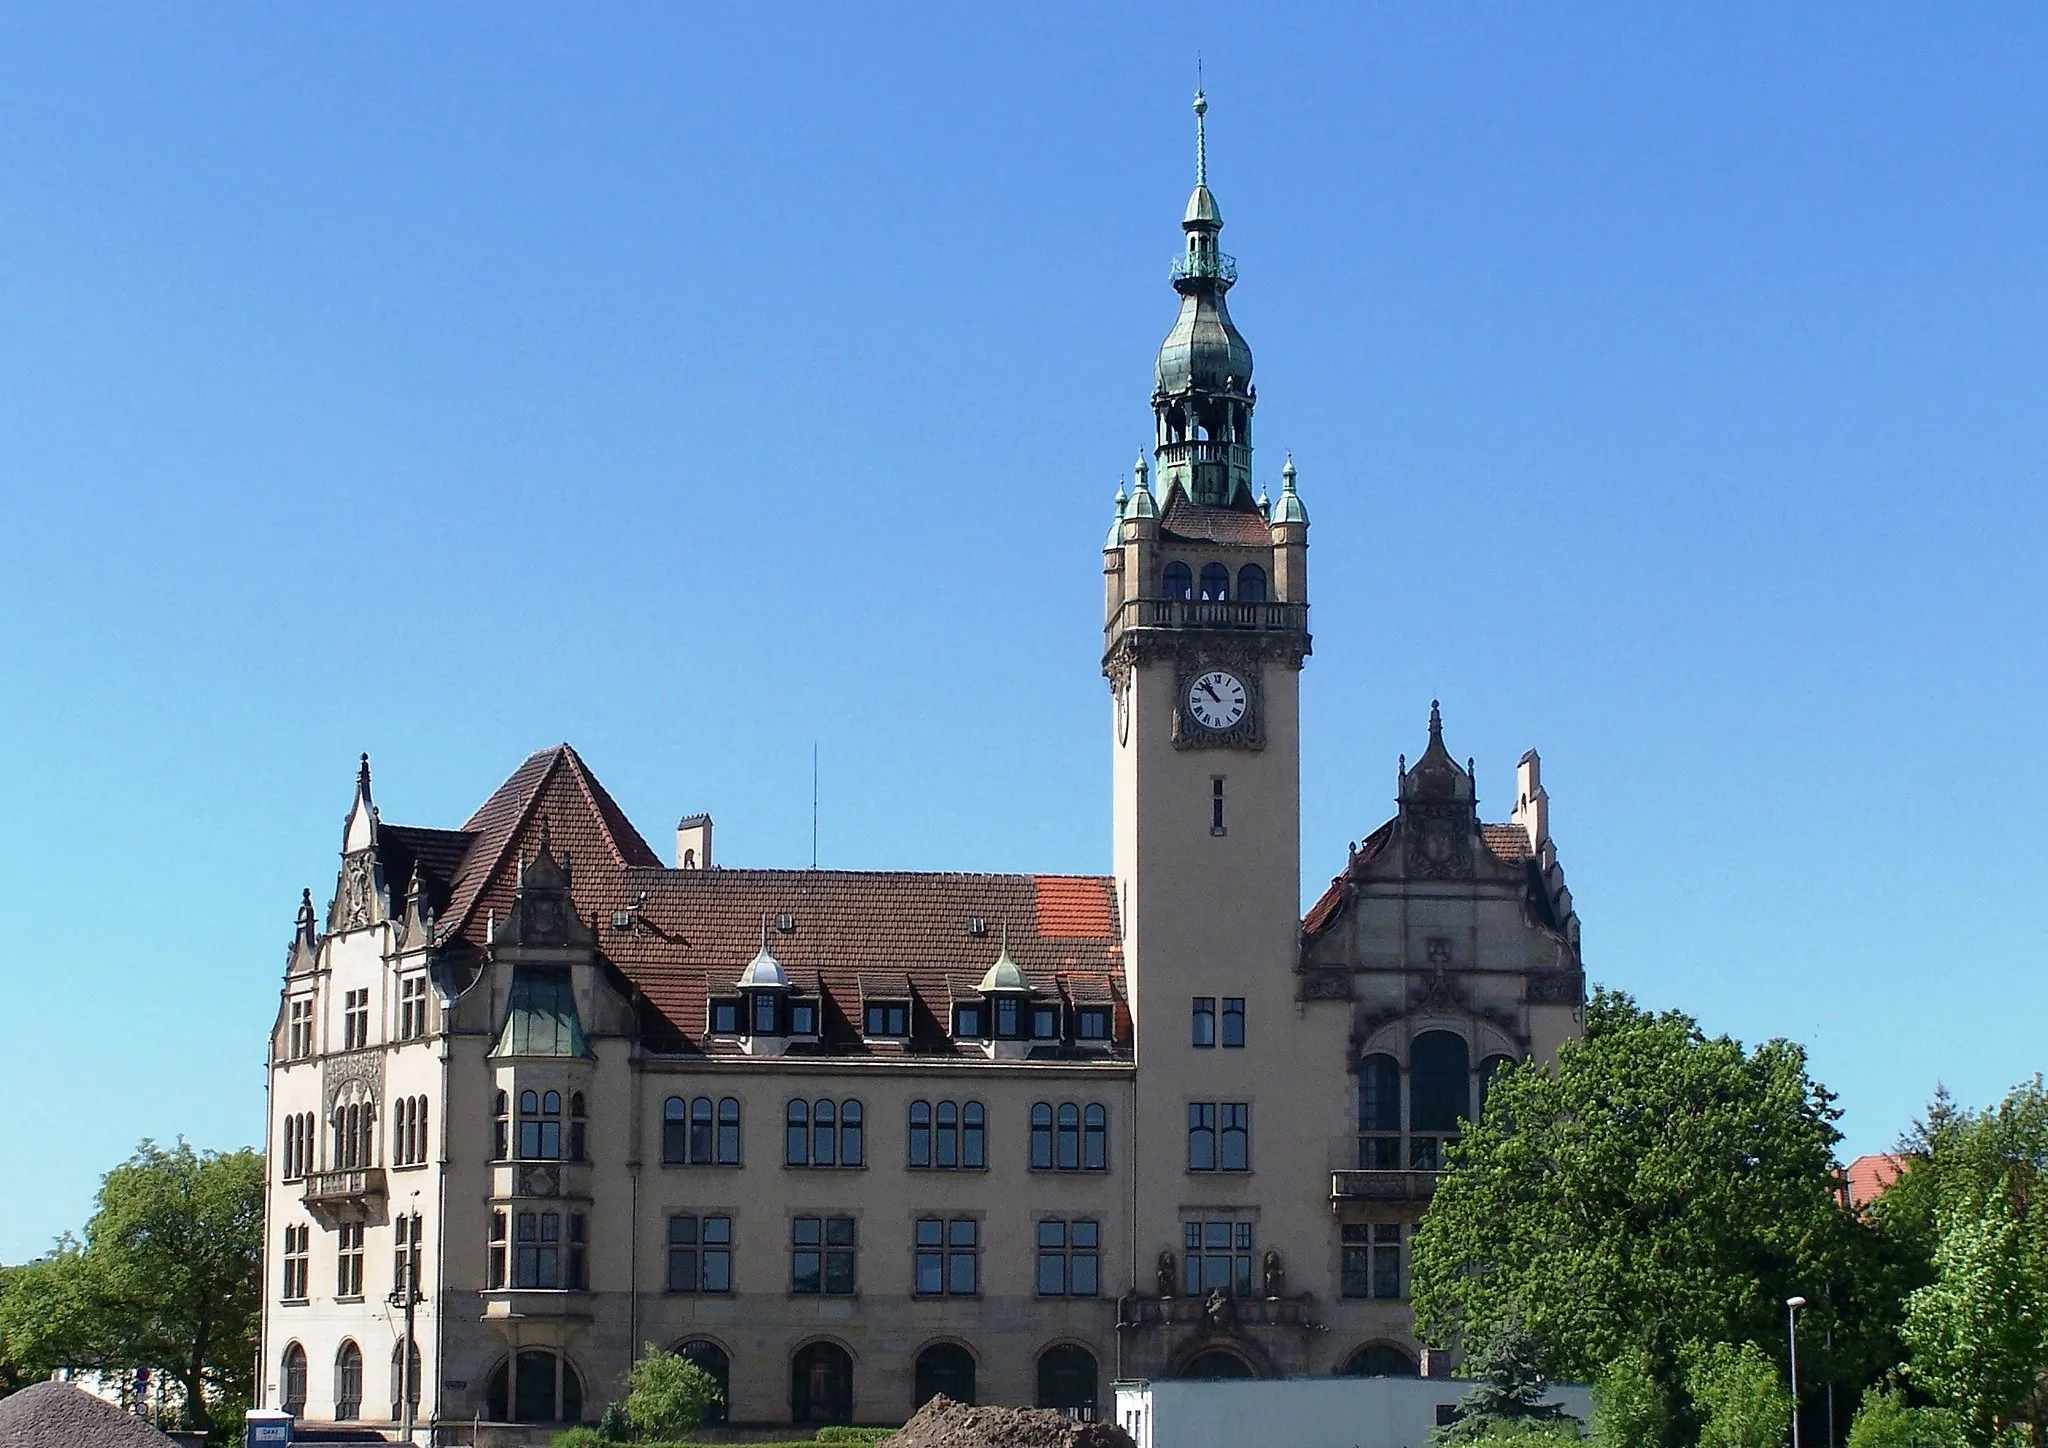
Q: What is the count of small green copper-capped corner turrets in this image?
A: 4